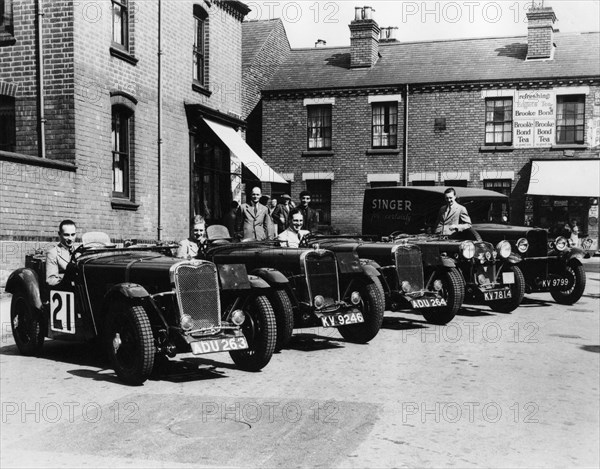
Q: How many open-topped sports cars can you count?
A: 4